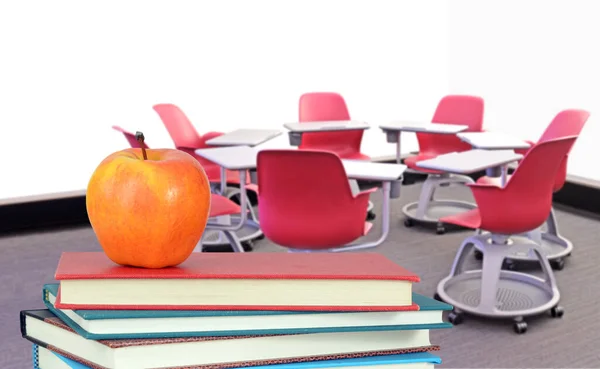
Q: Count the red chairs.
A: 7